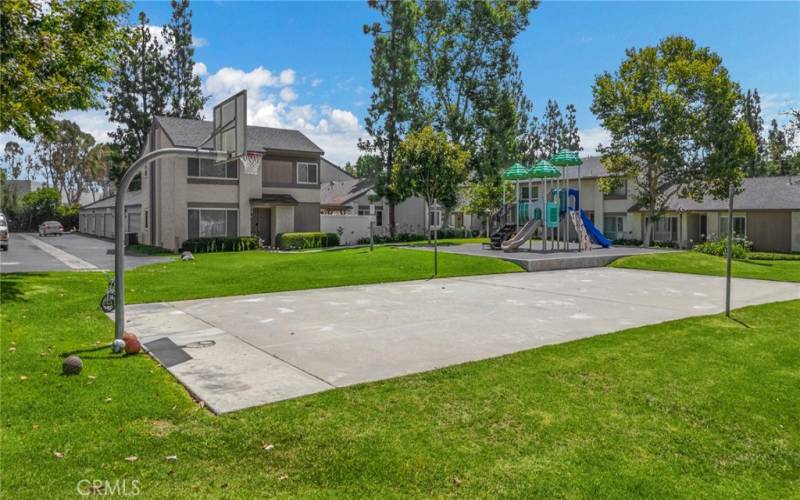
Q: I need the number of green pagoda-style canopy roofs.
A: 3